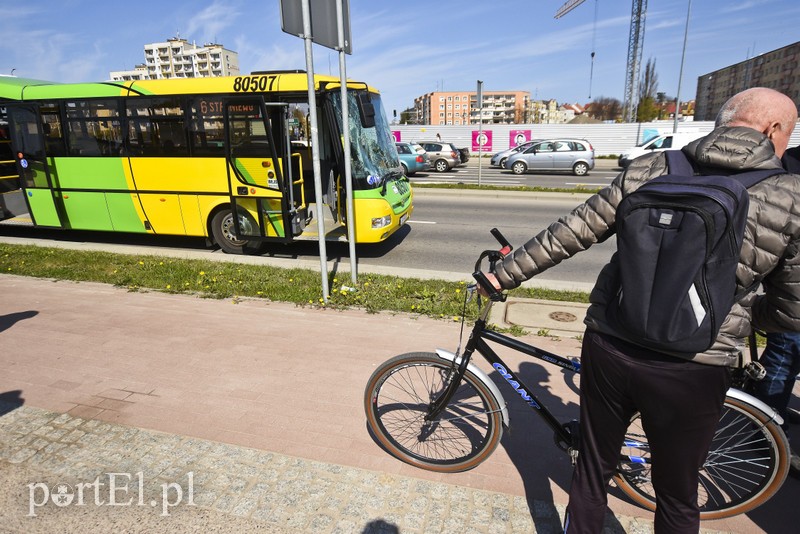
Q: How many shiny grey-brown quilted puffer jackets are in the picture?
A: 1